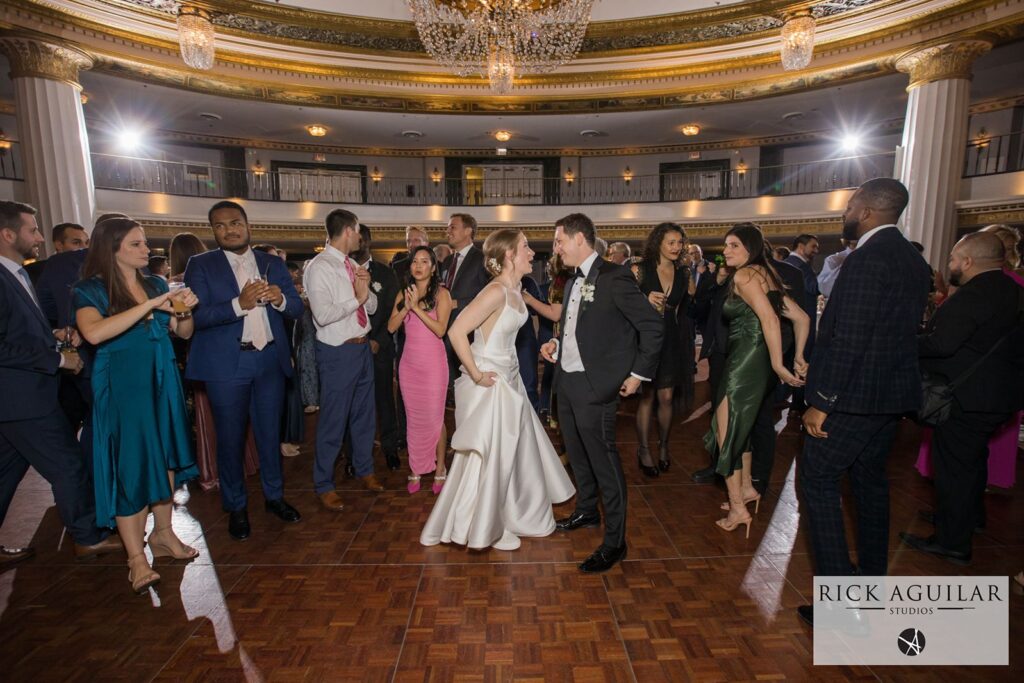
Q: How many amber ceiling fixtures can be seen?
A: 3